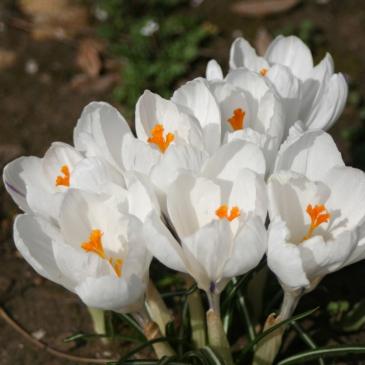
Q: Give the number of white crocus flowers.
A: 7